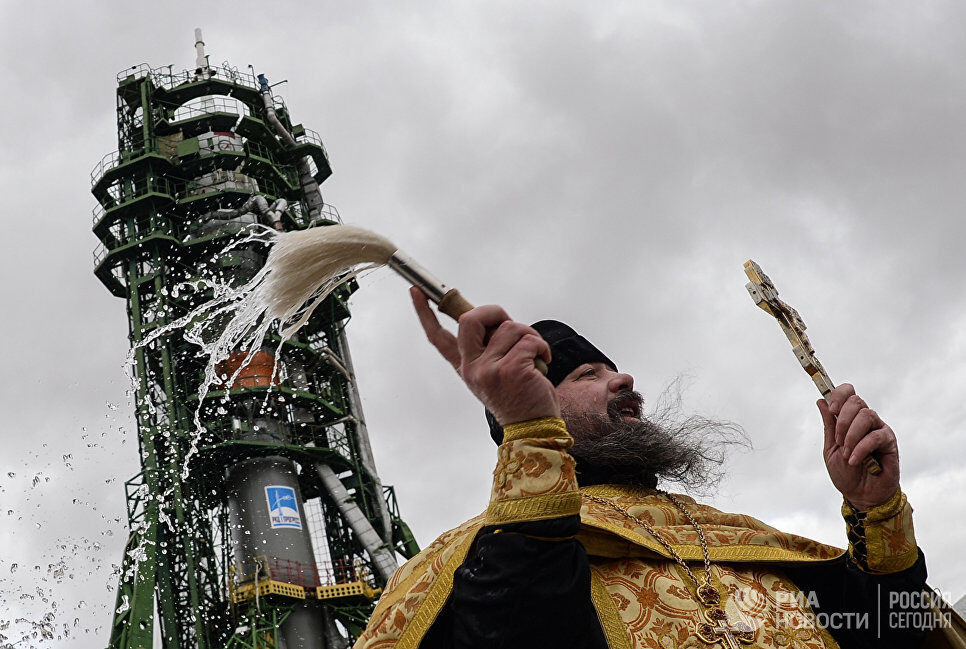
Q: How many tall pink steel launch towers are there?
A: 0